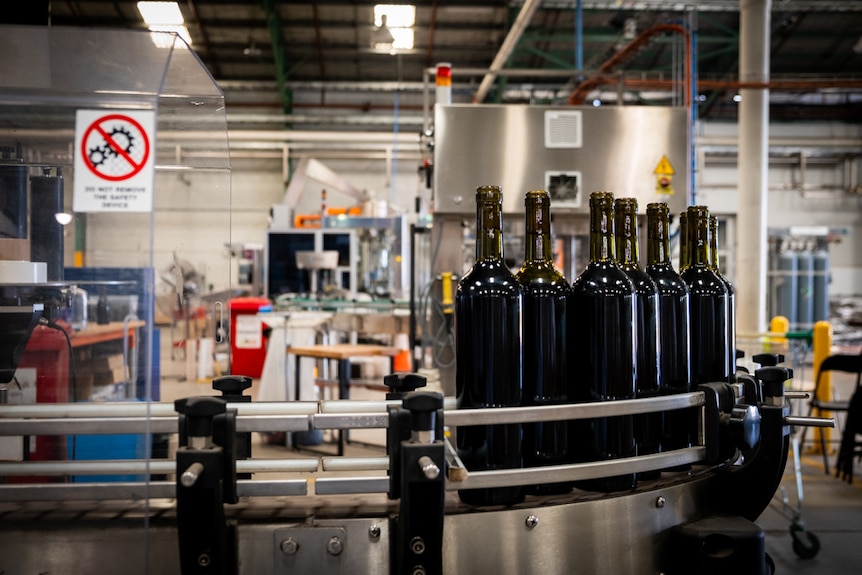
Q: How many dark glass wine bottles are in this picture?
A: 8